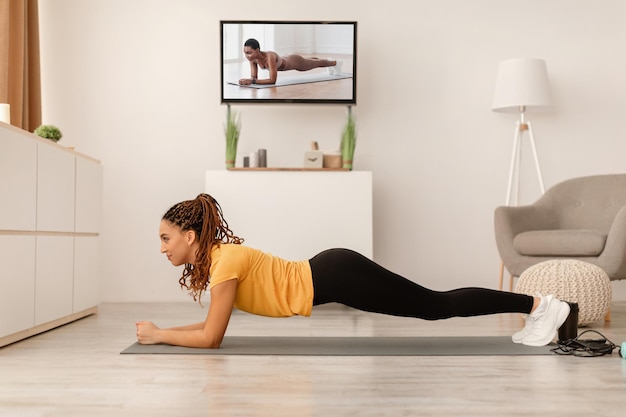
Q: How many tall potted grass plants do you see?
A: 2